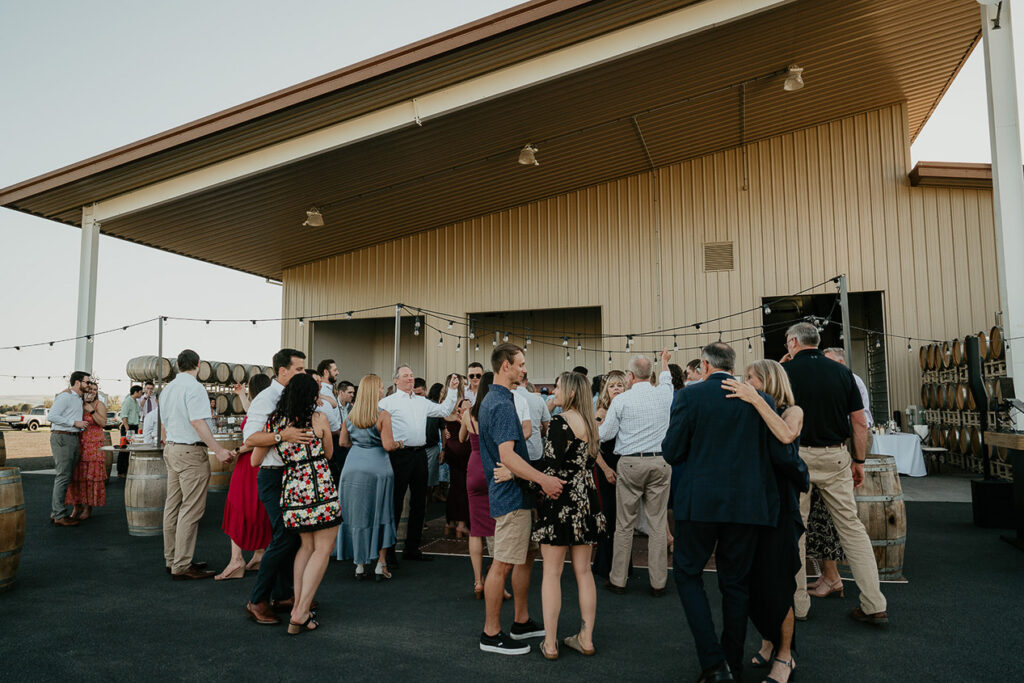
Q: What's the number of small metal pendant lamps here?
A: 3